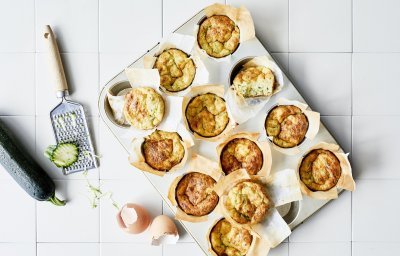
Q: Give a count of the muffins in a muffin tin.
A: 12